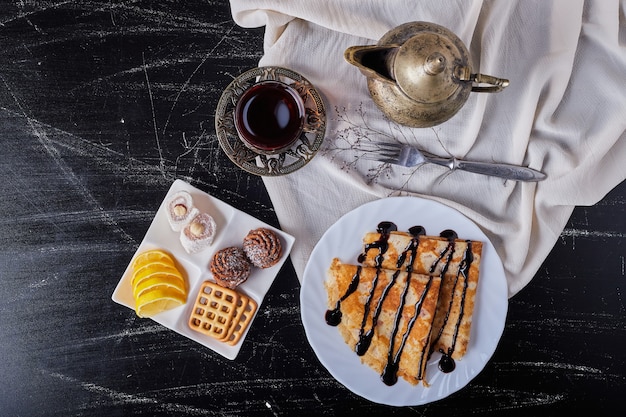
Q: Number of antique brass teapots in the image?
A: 1